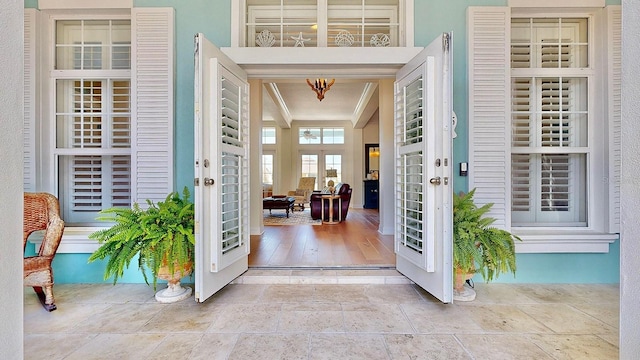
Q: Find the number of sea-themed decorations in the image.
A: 4